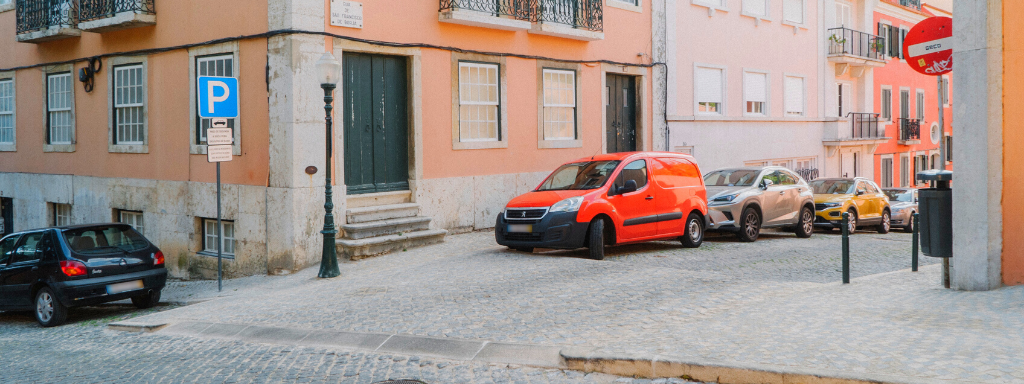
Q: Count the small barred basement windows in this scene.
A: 3